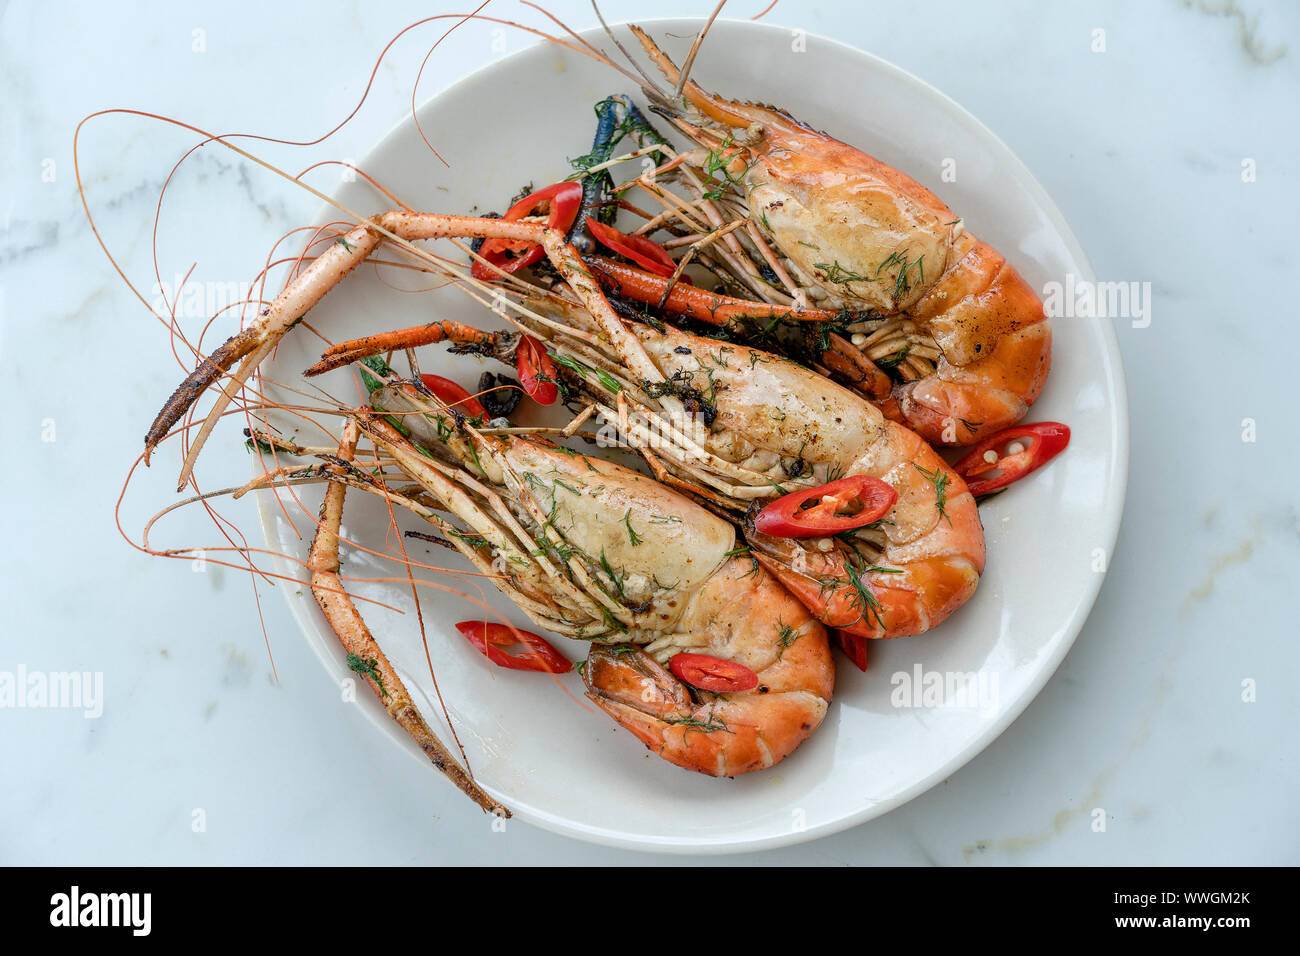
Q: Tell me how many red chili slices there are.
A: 9